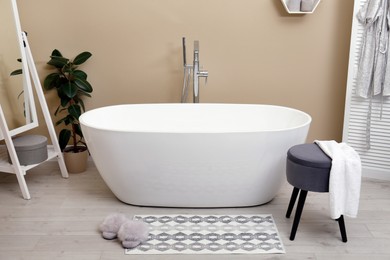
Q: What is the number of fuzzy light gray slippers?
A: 2